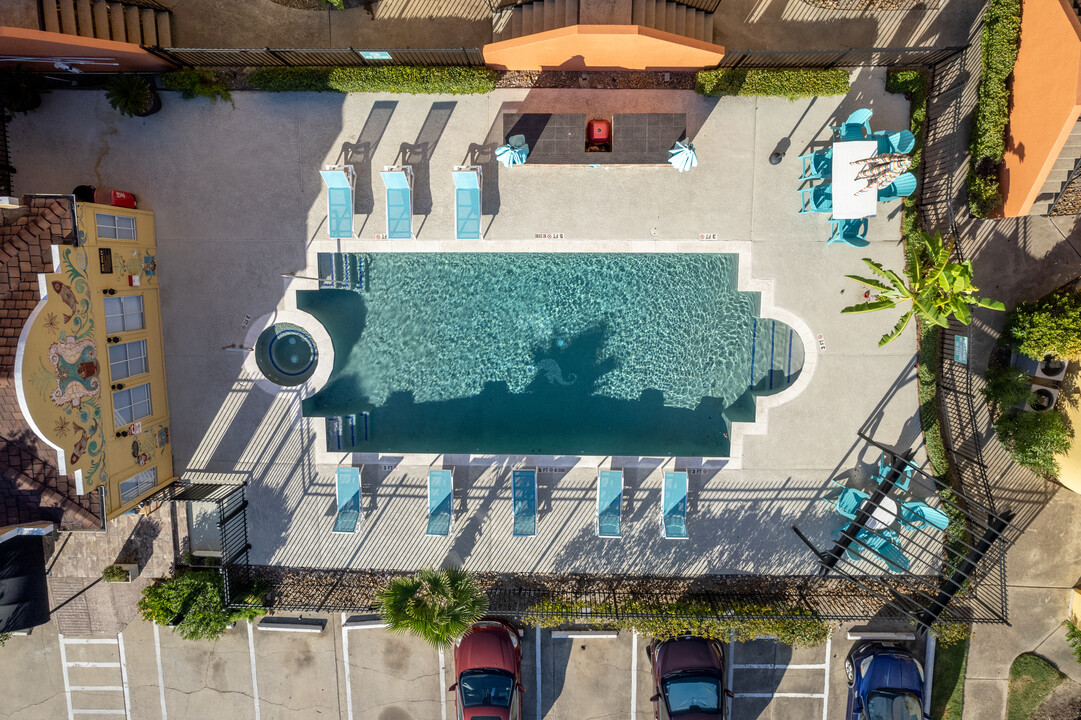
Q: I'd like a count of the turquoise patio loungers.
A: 8